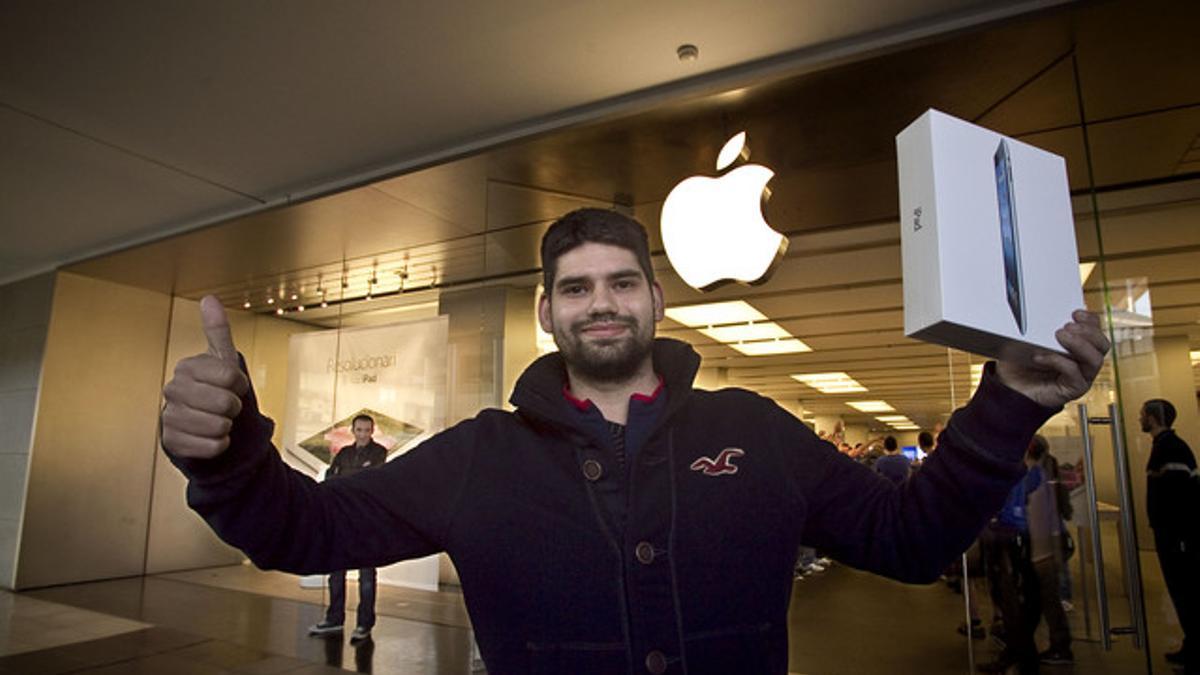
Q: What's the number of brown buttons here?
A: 3